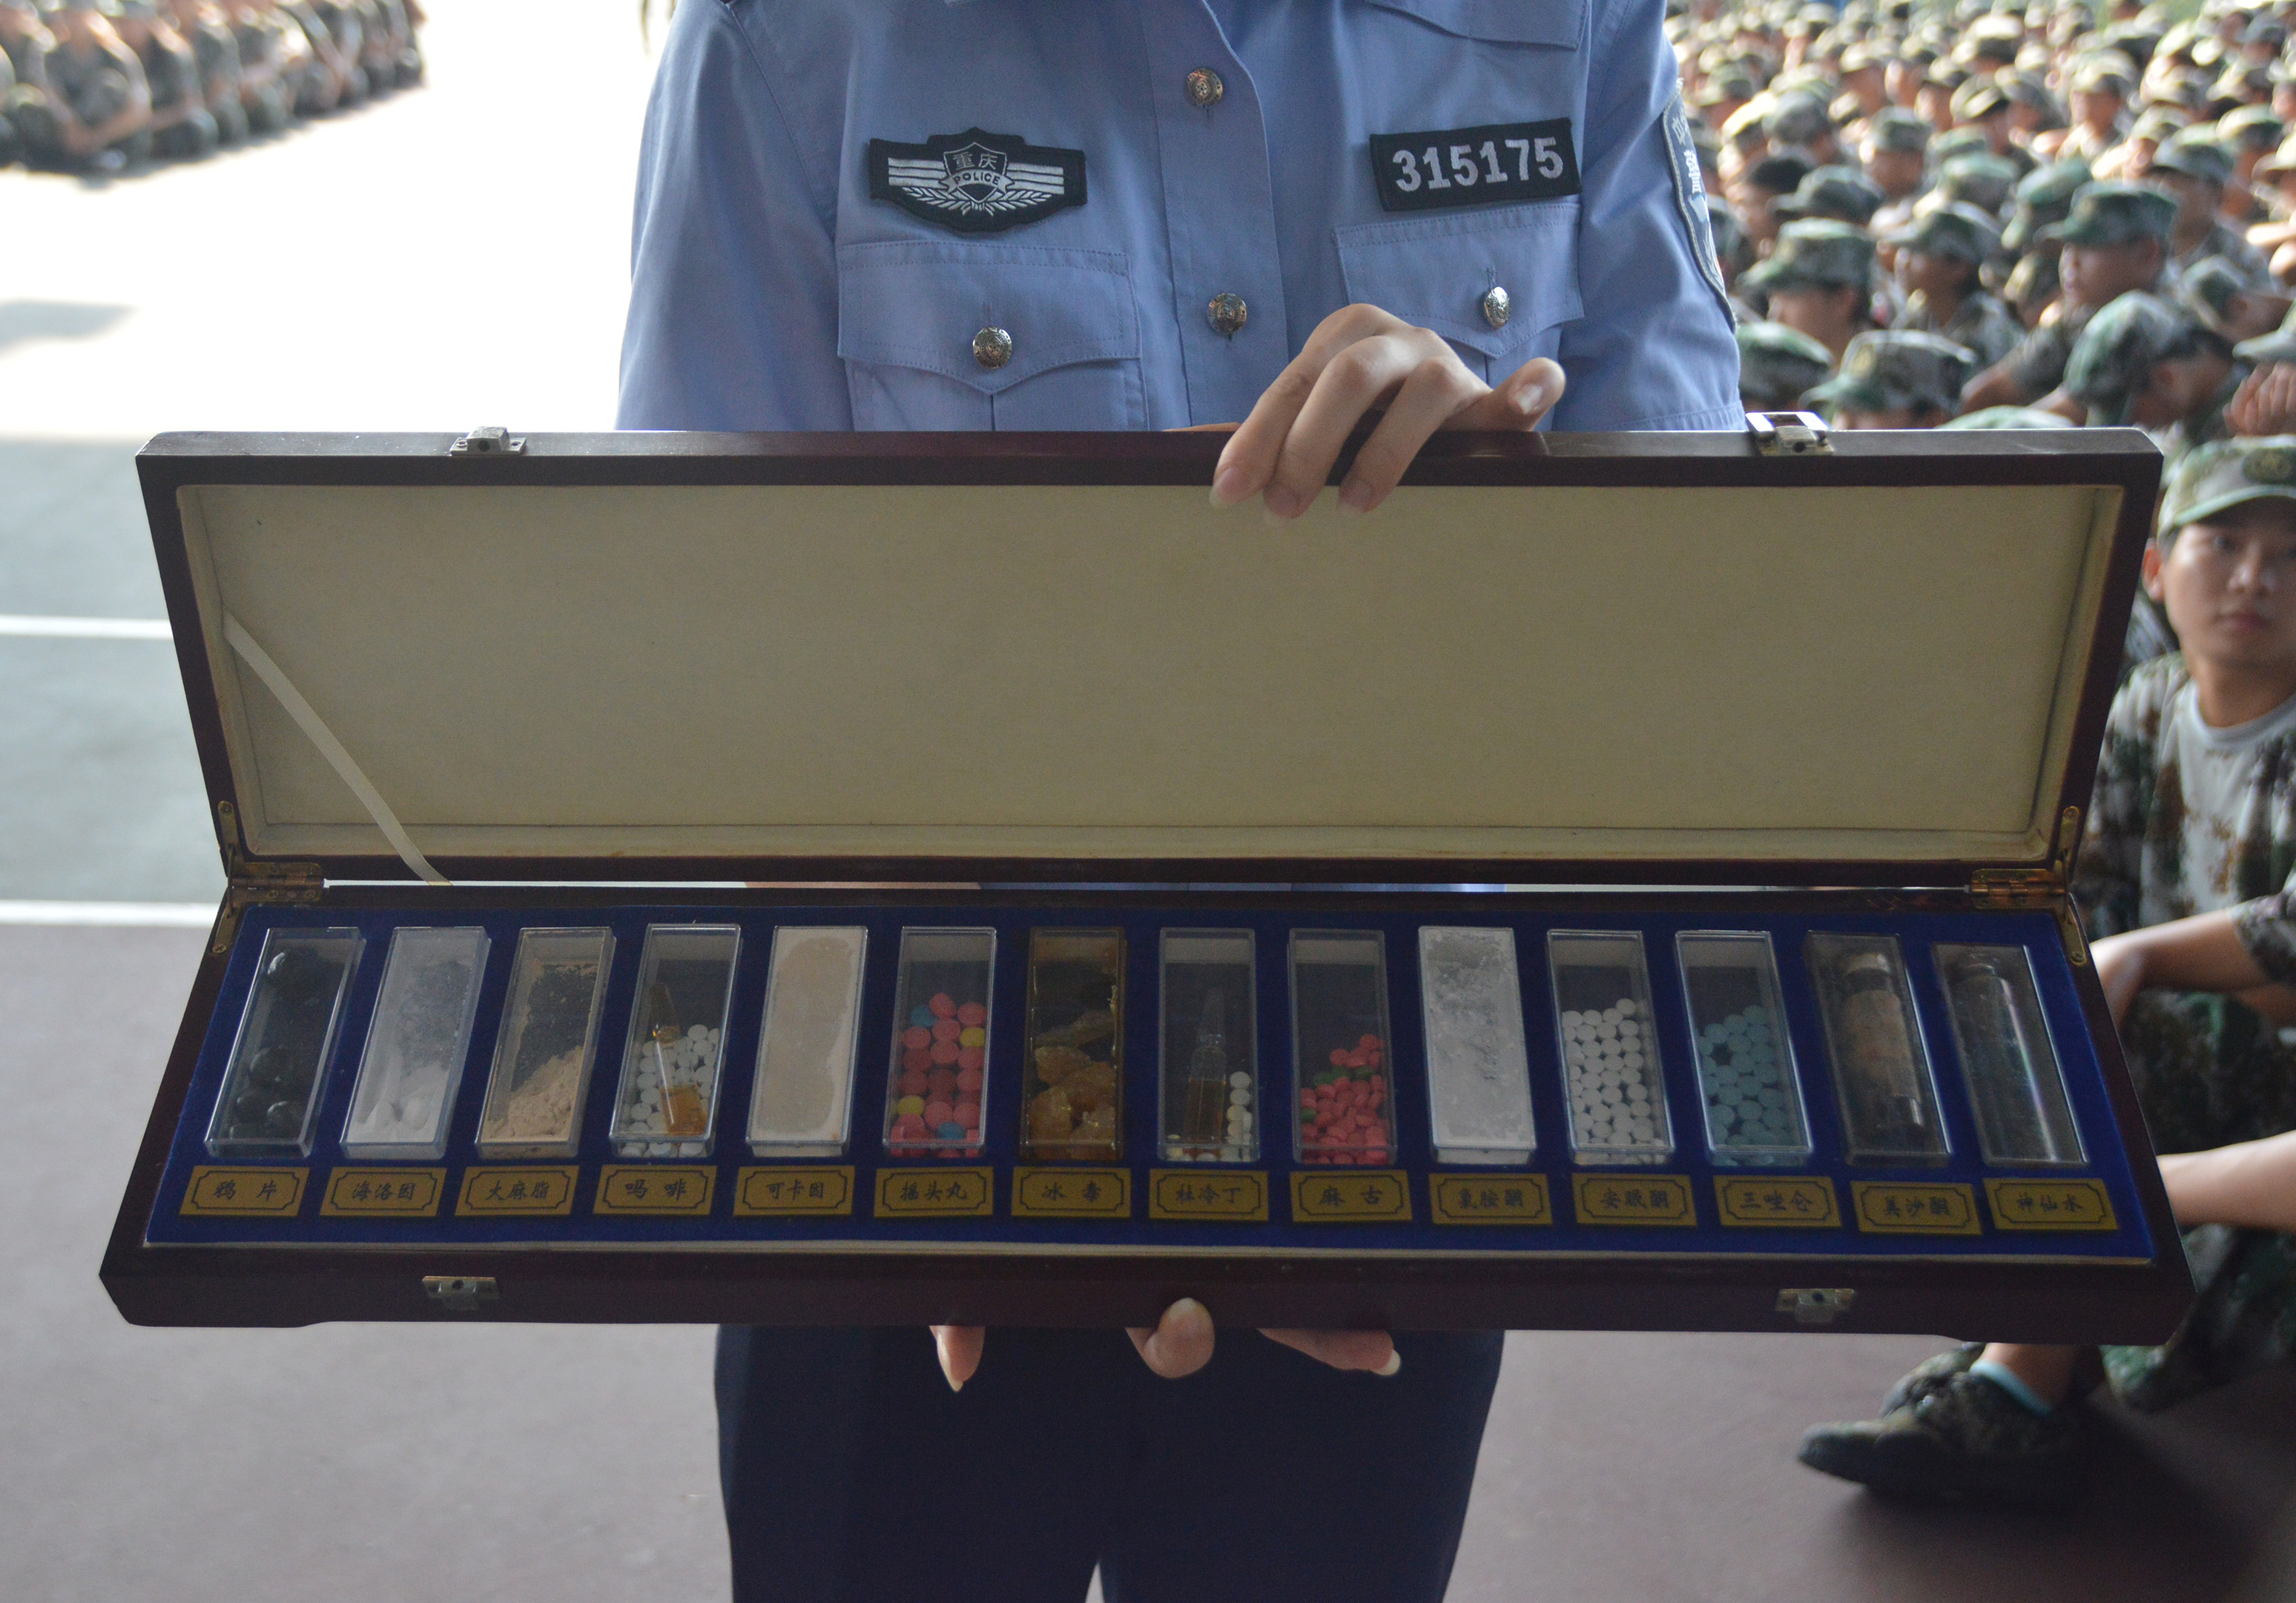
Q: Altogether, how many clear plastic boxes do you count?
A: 14